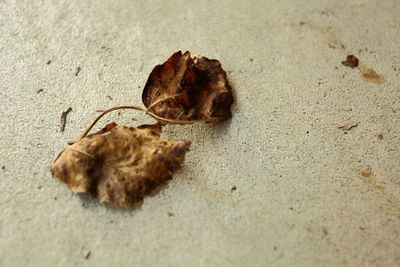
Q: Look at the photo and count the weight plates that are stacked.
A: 0